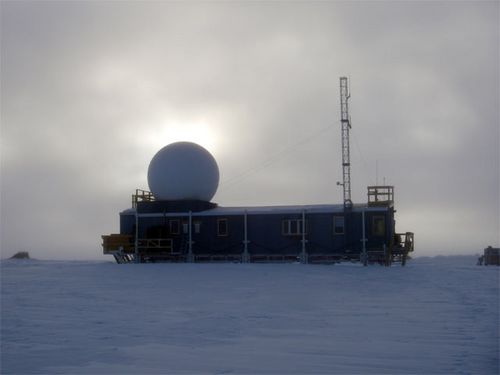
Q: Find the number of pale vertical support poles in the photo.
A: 5